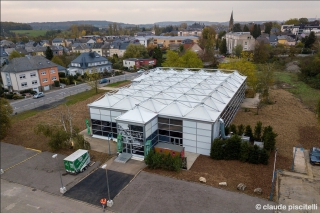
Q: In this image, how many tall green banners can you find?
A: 3